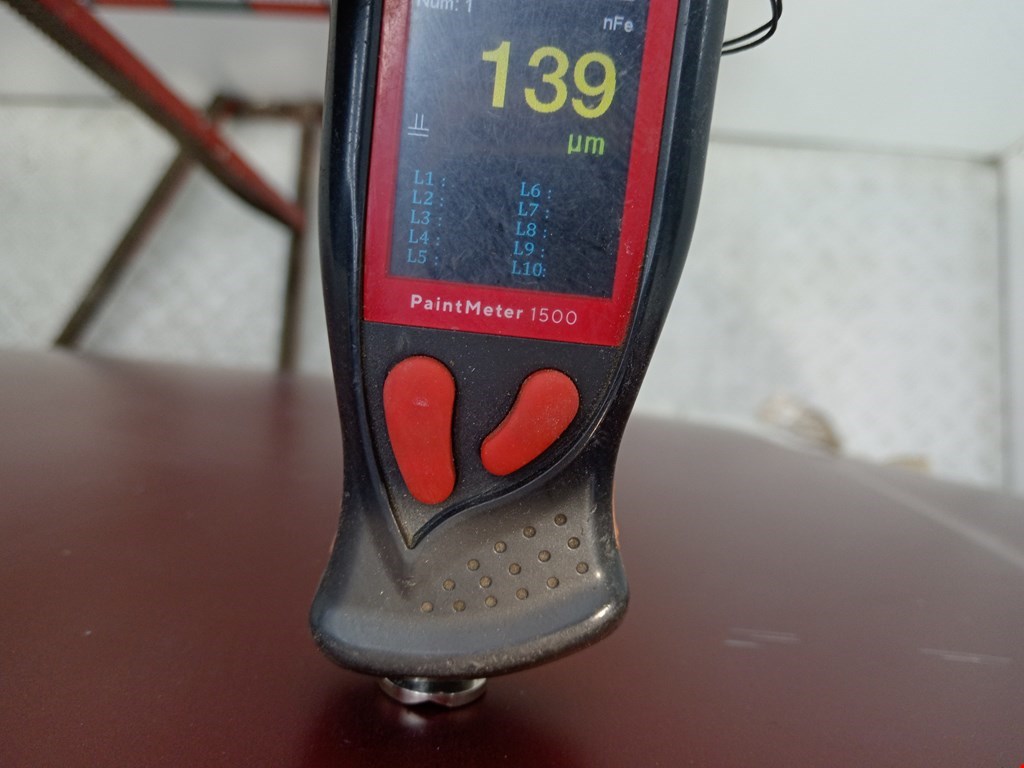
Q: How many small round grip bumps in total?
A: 15